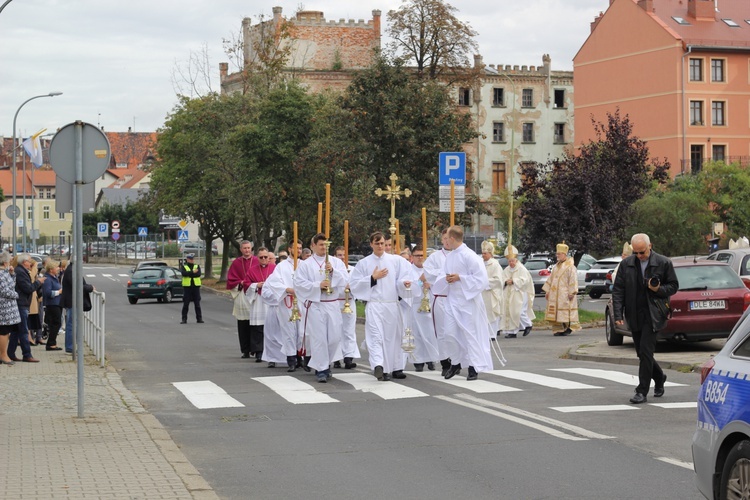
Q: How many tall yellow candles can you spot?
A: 7